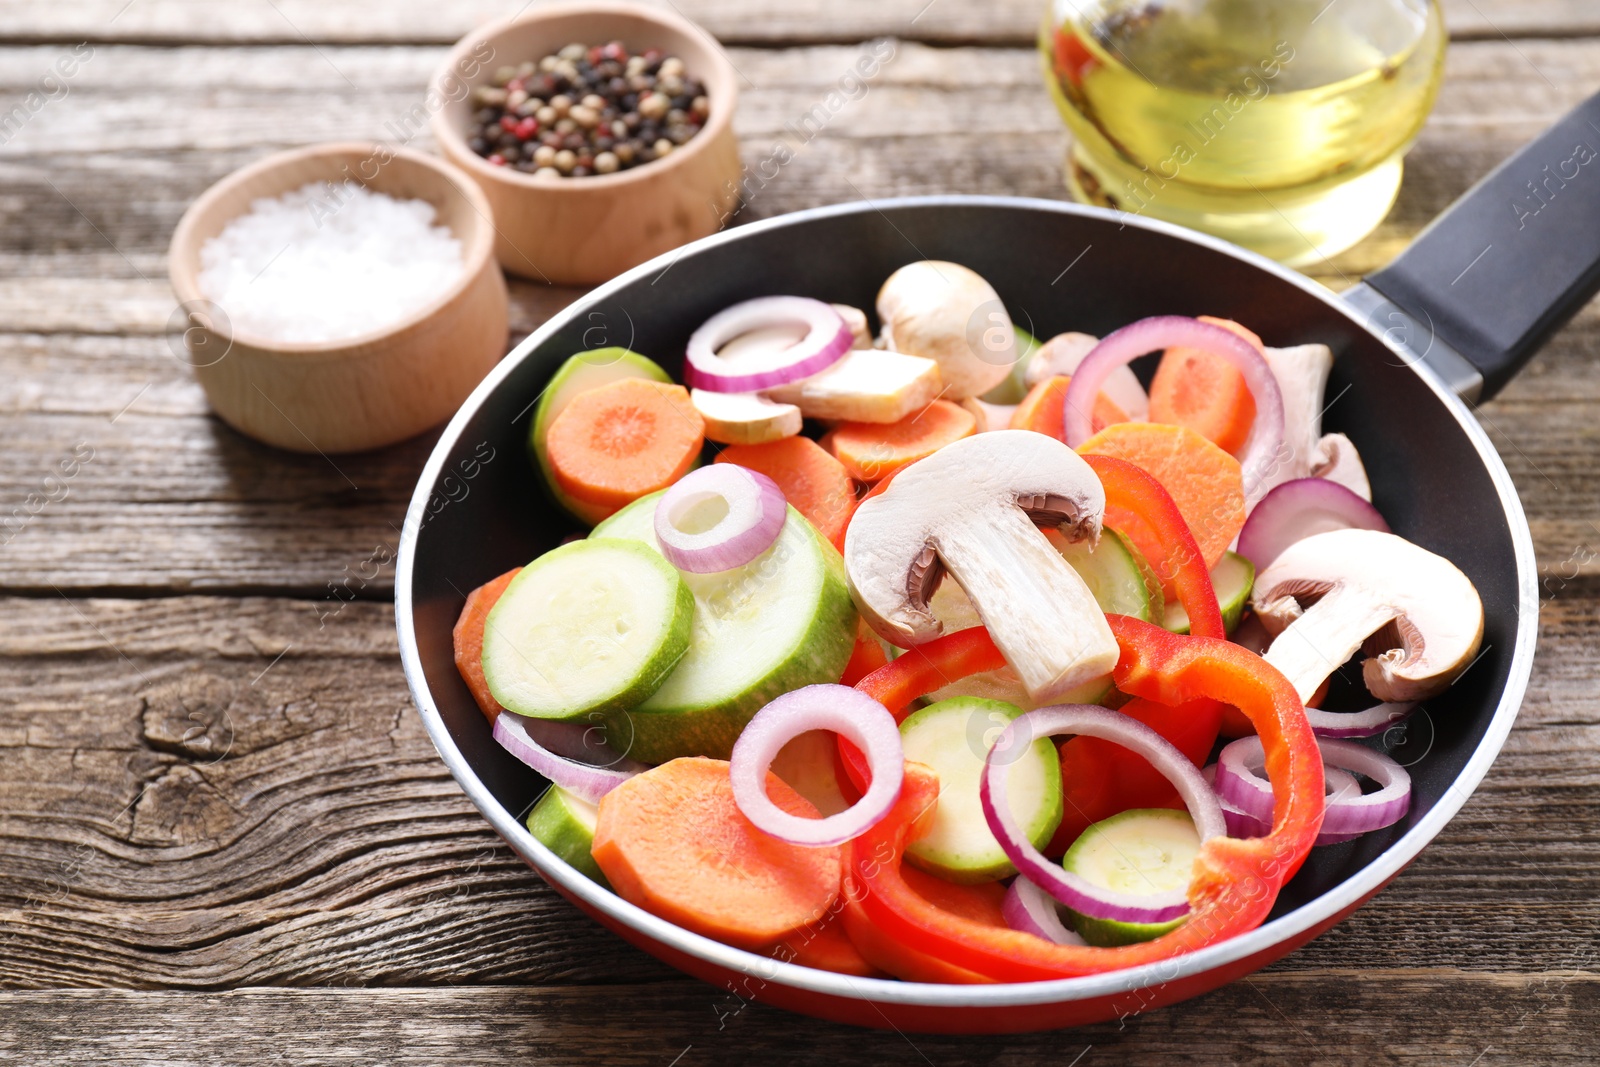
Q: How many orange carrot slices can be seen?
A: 8